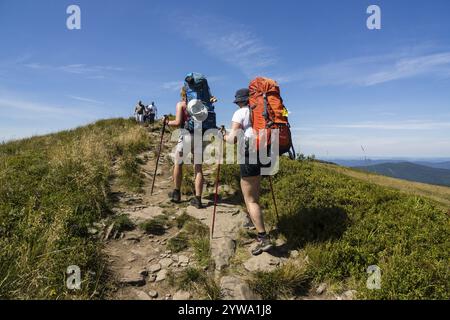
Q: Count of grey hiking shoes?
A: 2